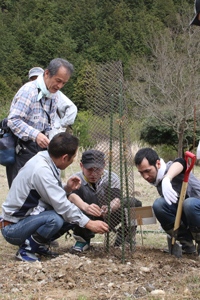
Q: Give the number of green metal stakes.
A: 3